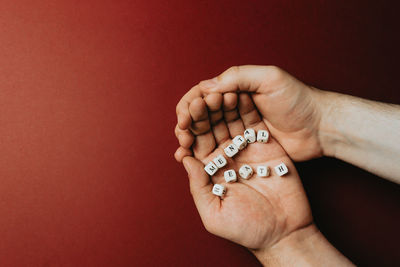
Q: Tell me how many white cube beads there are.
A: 11